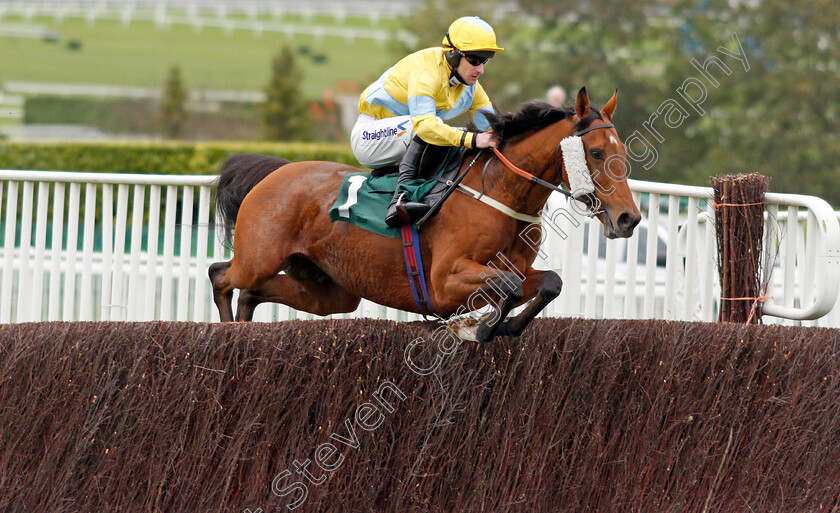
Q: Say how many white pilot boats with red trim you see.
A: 0